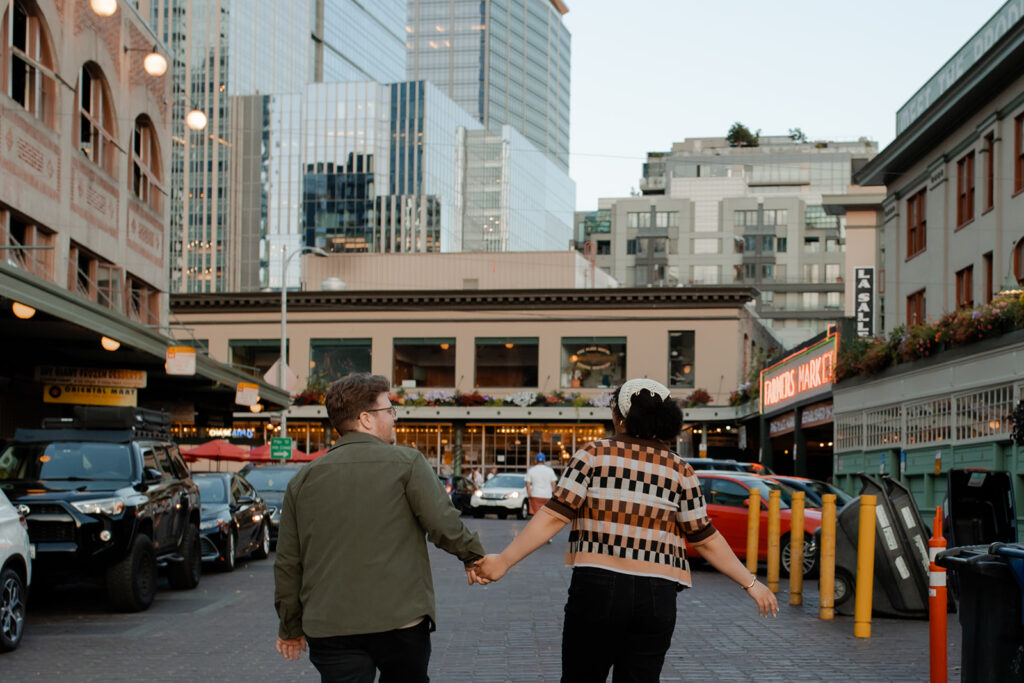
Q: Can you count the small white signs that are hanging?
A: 2